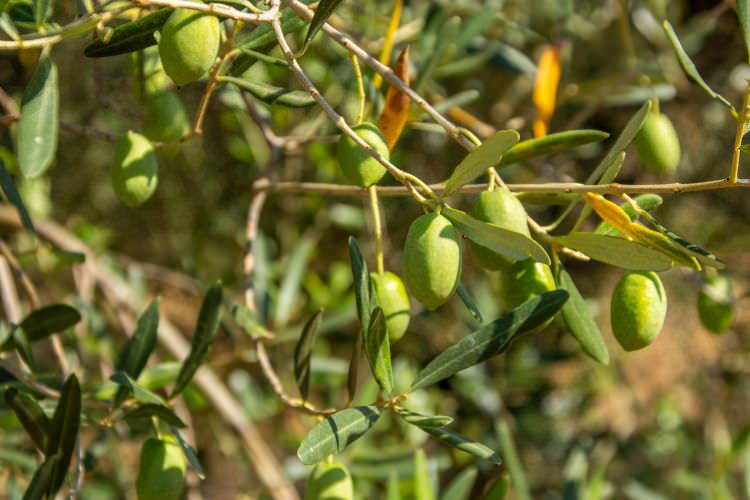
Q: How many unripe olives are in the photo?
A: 13